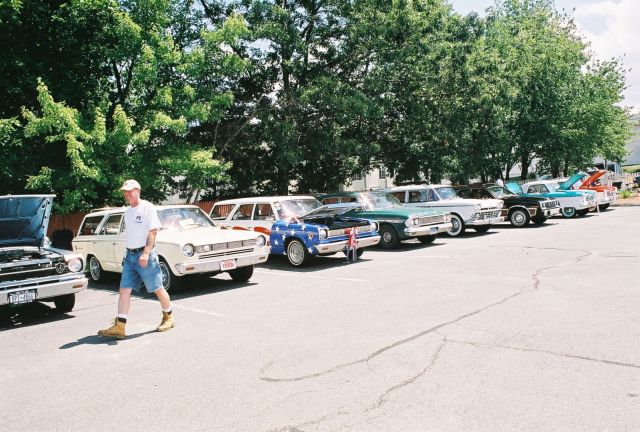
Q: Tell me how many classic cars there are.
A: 8